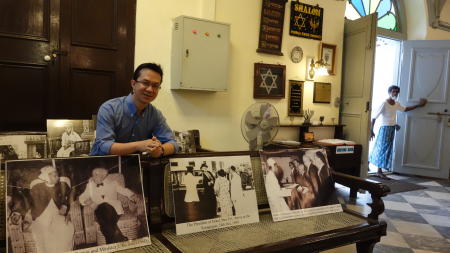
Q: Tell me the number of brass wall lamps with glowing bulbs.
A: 1